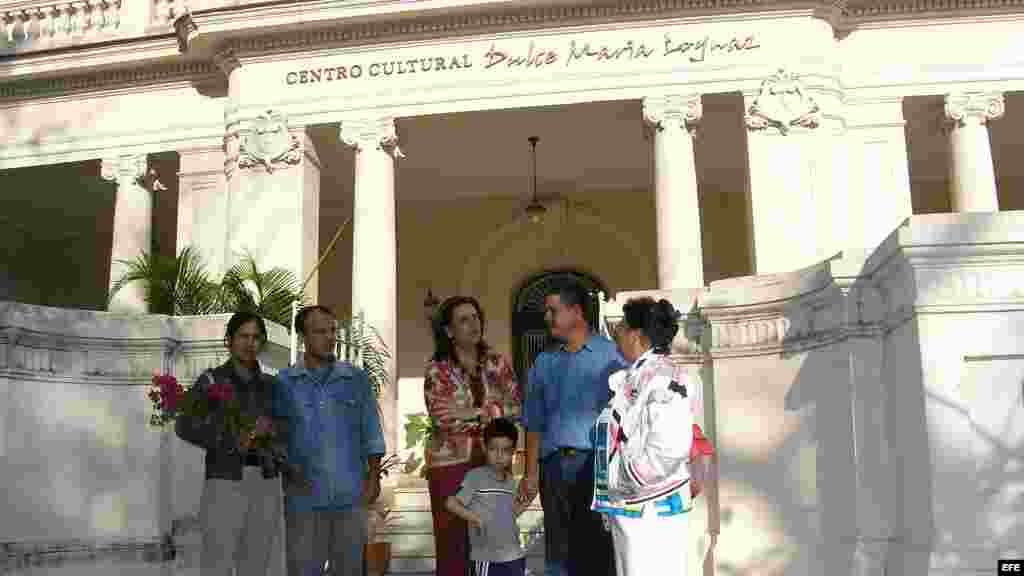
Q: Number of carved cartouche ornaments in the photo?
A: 2